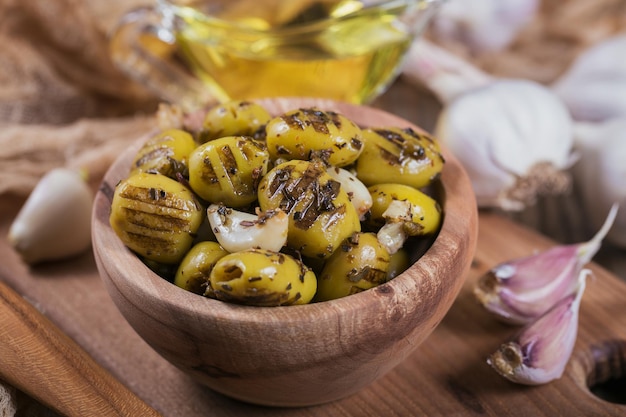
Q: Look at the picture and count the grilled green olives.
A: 11